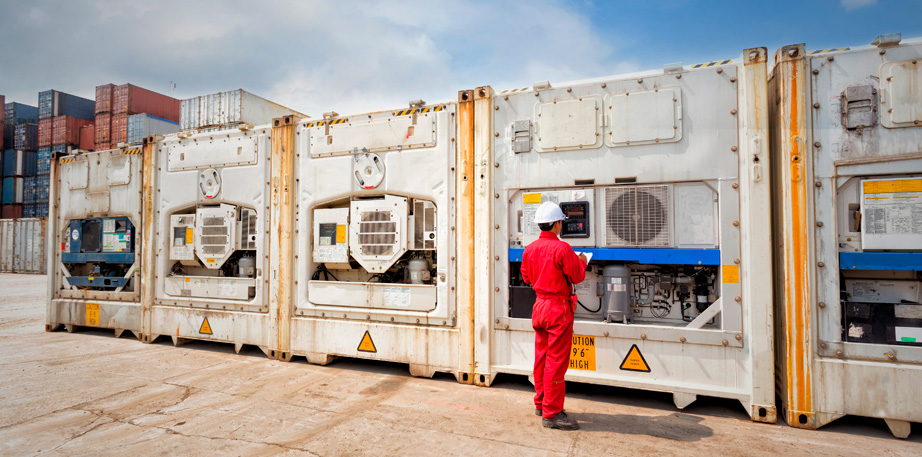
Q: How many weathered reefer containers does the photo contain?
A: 5